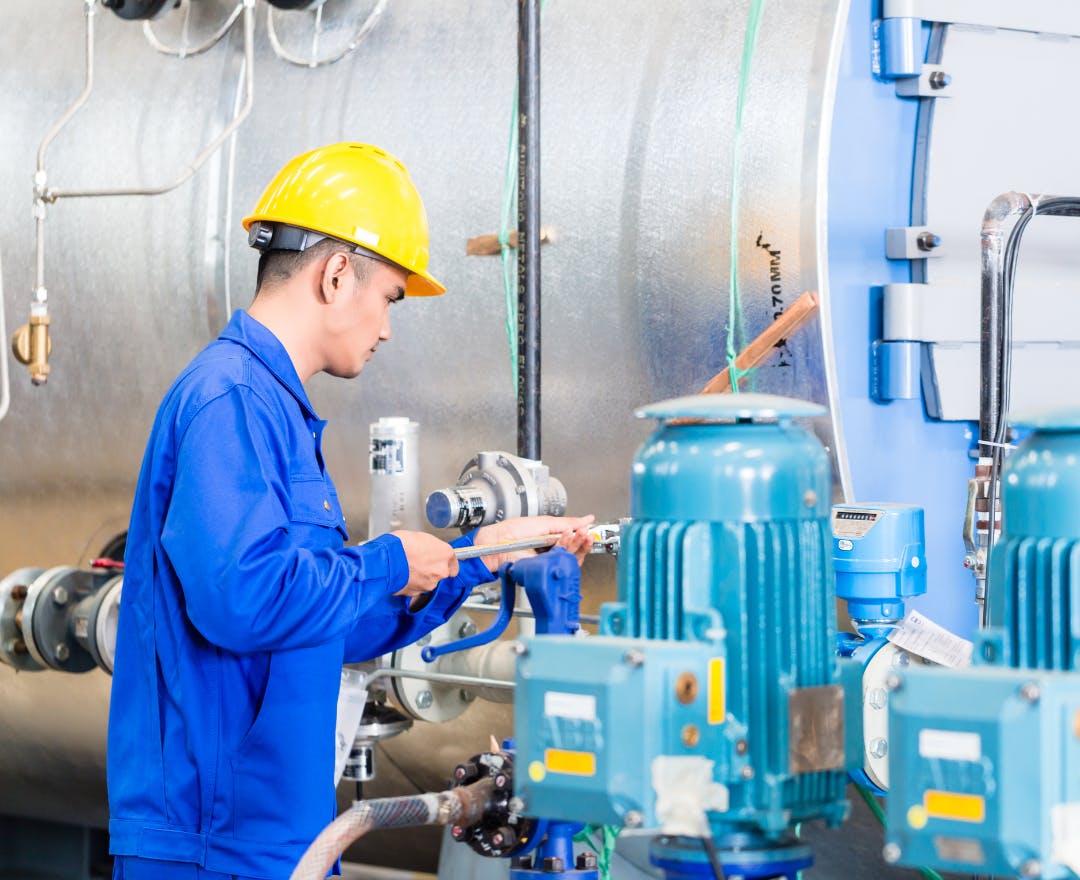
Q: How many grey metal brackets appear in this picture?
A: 2